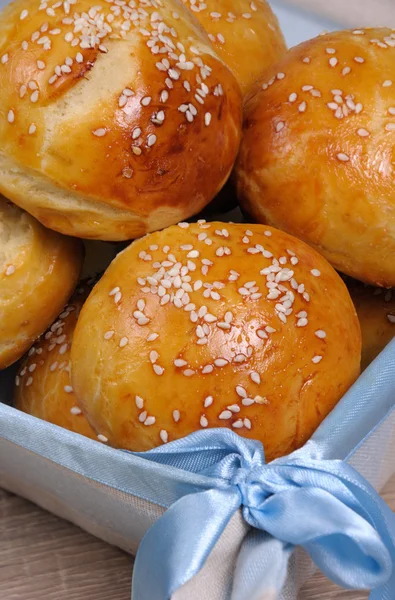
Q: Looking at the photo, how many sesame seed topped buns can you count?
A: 7